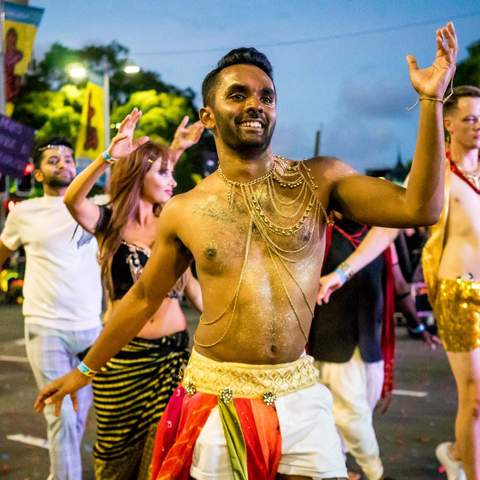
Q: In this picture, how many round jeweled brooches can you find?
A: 3